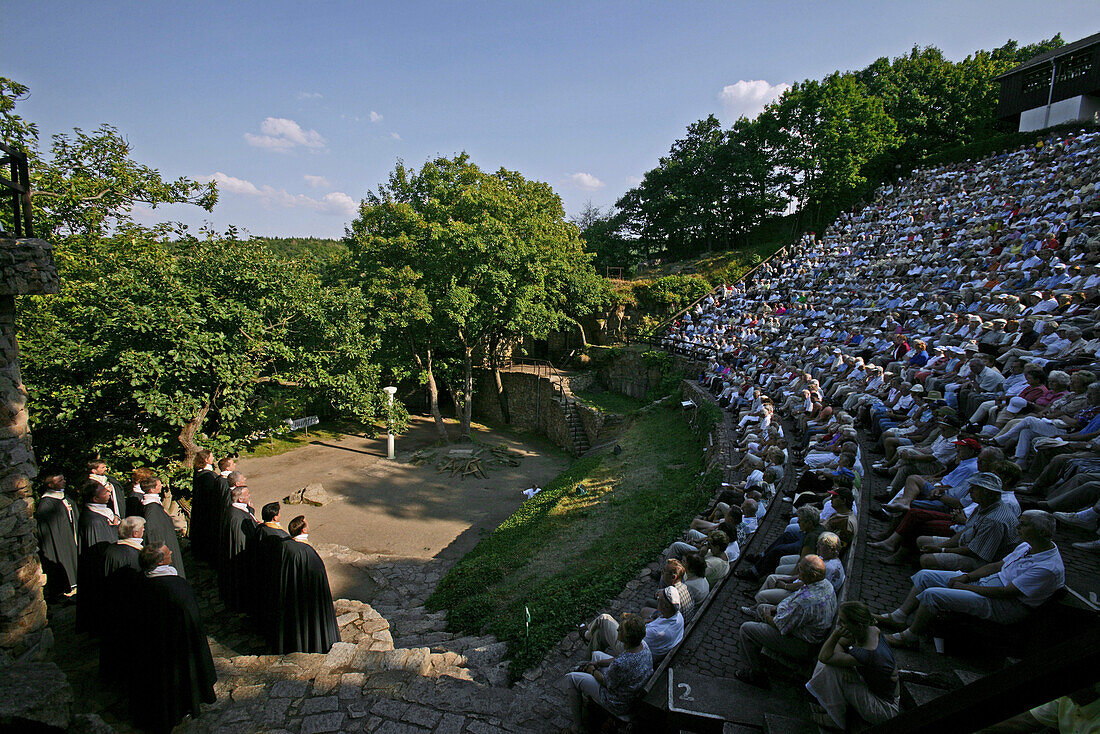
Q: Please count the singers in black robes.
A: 13